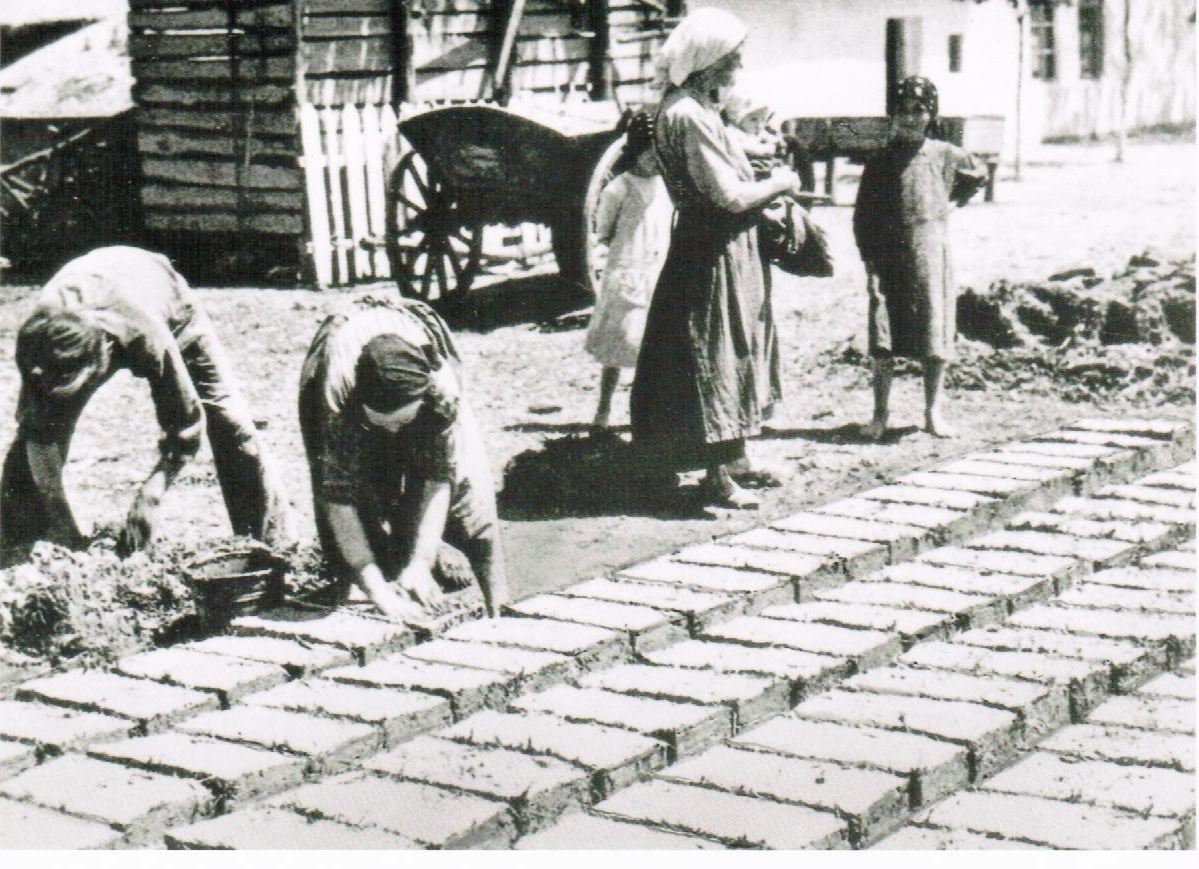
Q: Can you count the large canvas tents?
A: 0